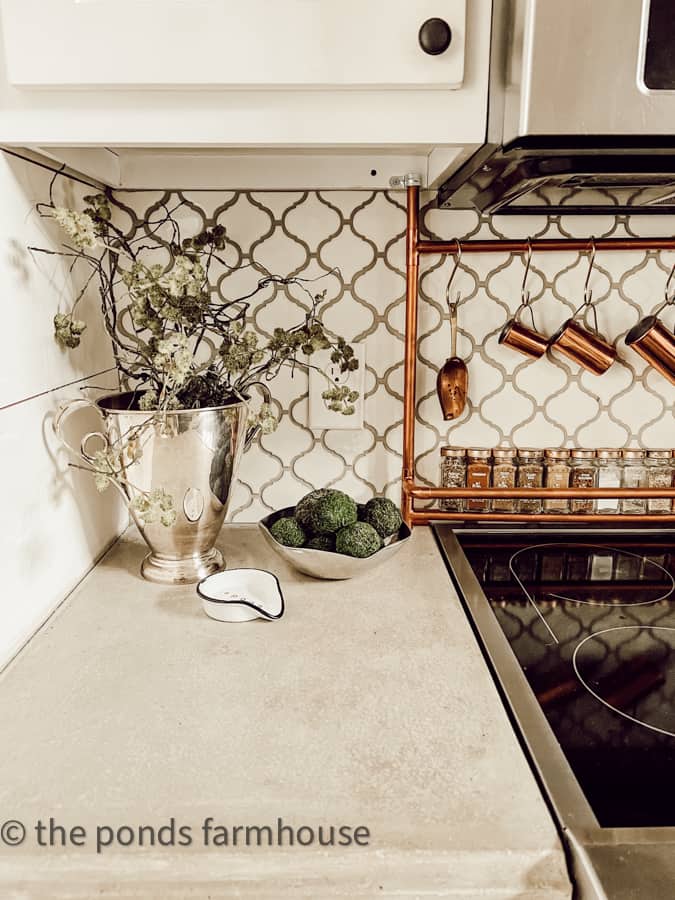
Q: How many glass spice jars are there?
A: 9